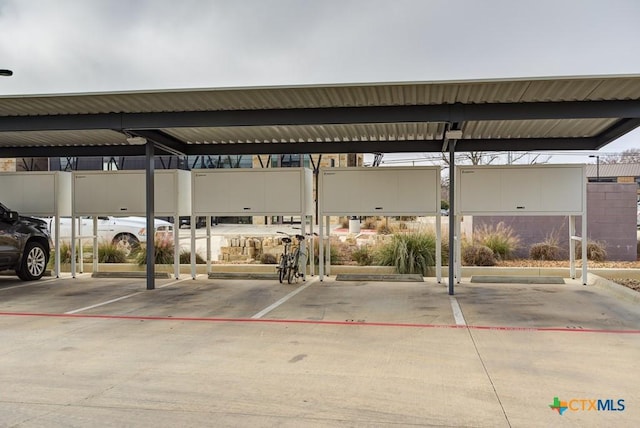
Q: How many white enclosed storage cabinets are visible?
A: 5